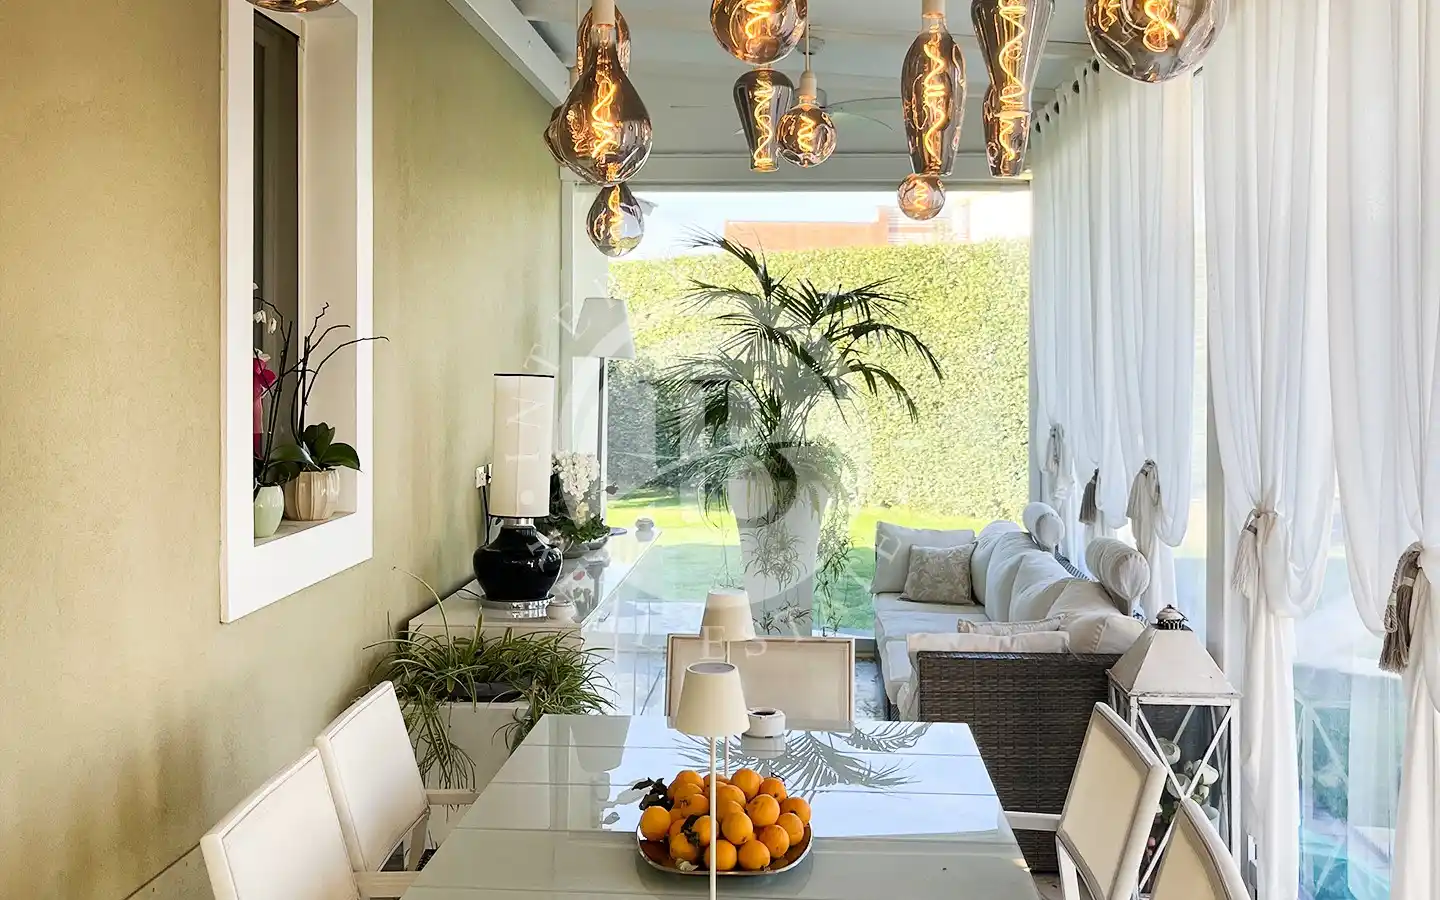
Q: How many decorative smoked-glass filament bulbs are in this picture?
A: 13